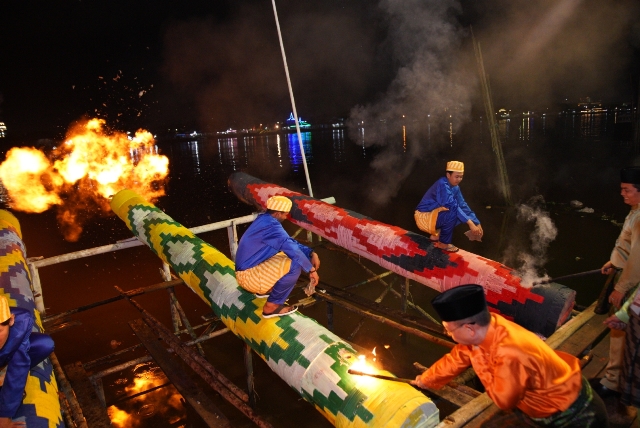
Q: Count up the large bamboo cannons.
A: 3